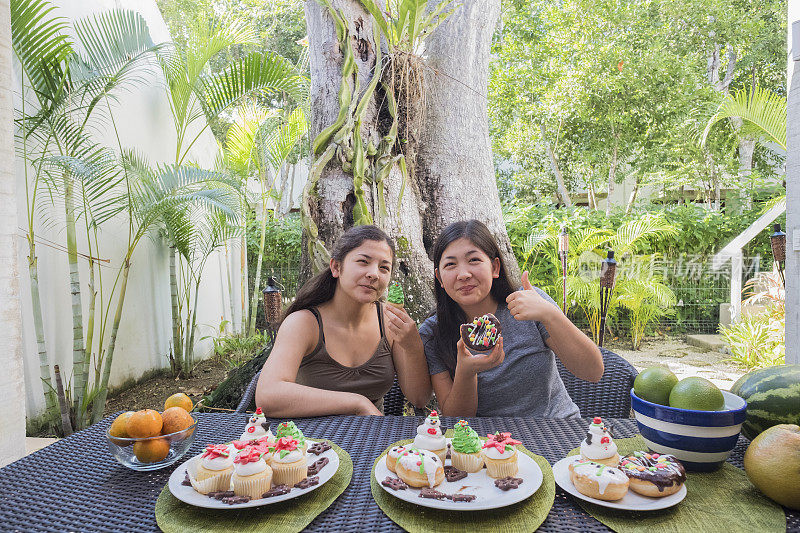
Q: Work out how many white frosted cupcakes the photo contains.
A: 8